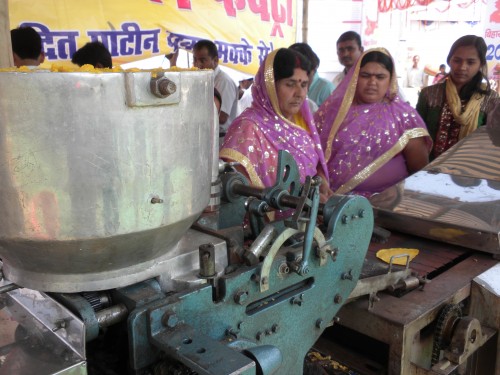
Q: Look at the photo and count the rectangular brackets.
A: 1